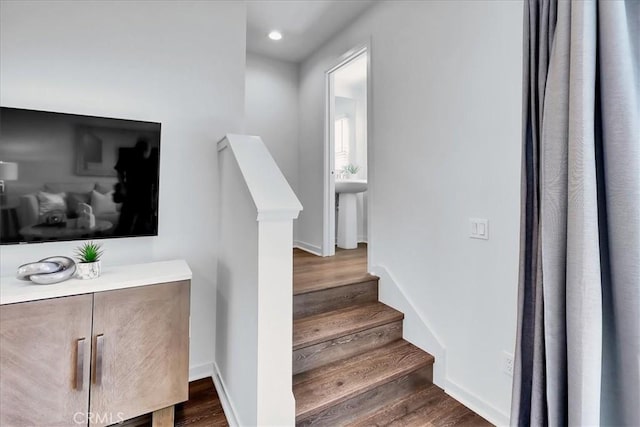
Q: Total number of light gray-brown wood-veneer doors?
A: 2